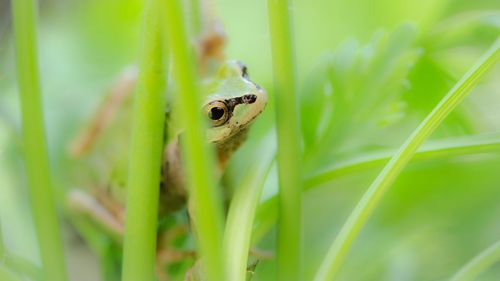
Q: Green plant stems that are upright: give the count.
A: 4